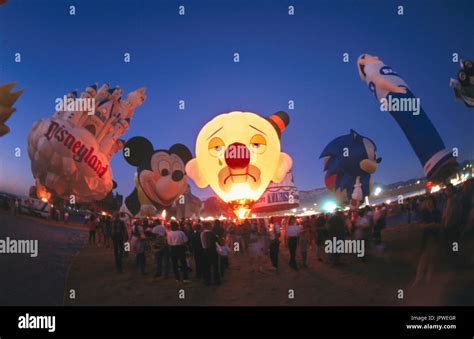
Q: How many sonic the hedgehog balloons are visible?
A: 1